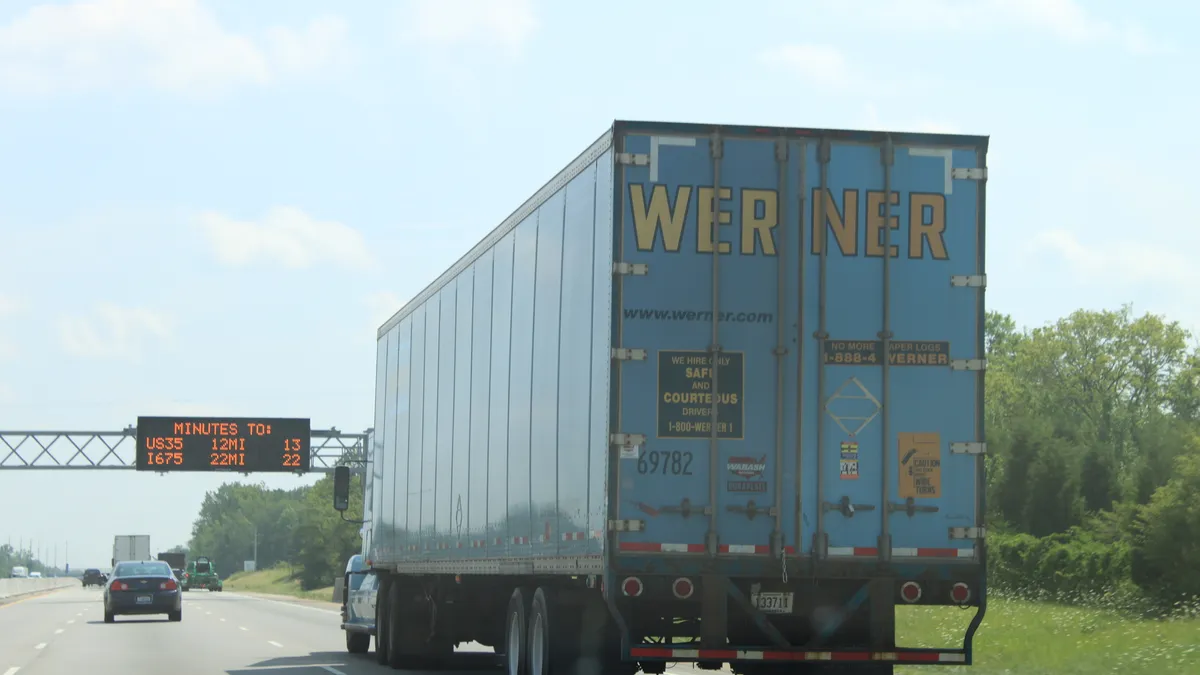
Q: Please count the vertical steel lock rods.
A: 4